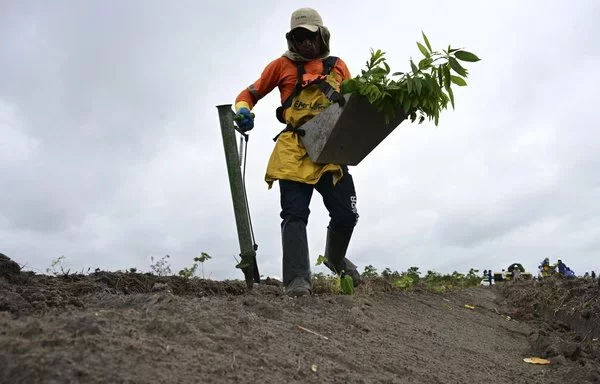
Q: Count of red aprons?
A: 0